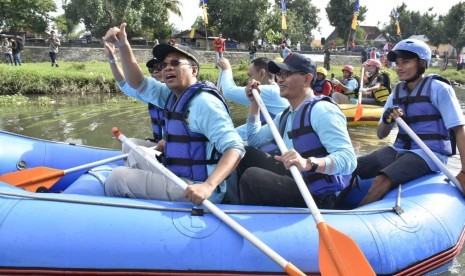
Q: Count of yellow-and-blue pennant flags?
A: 4